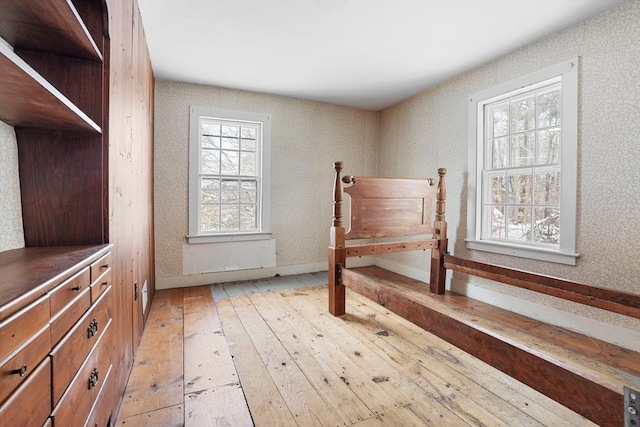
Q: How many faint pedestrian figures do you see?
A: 0